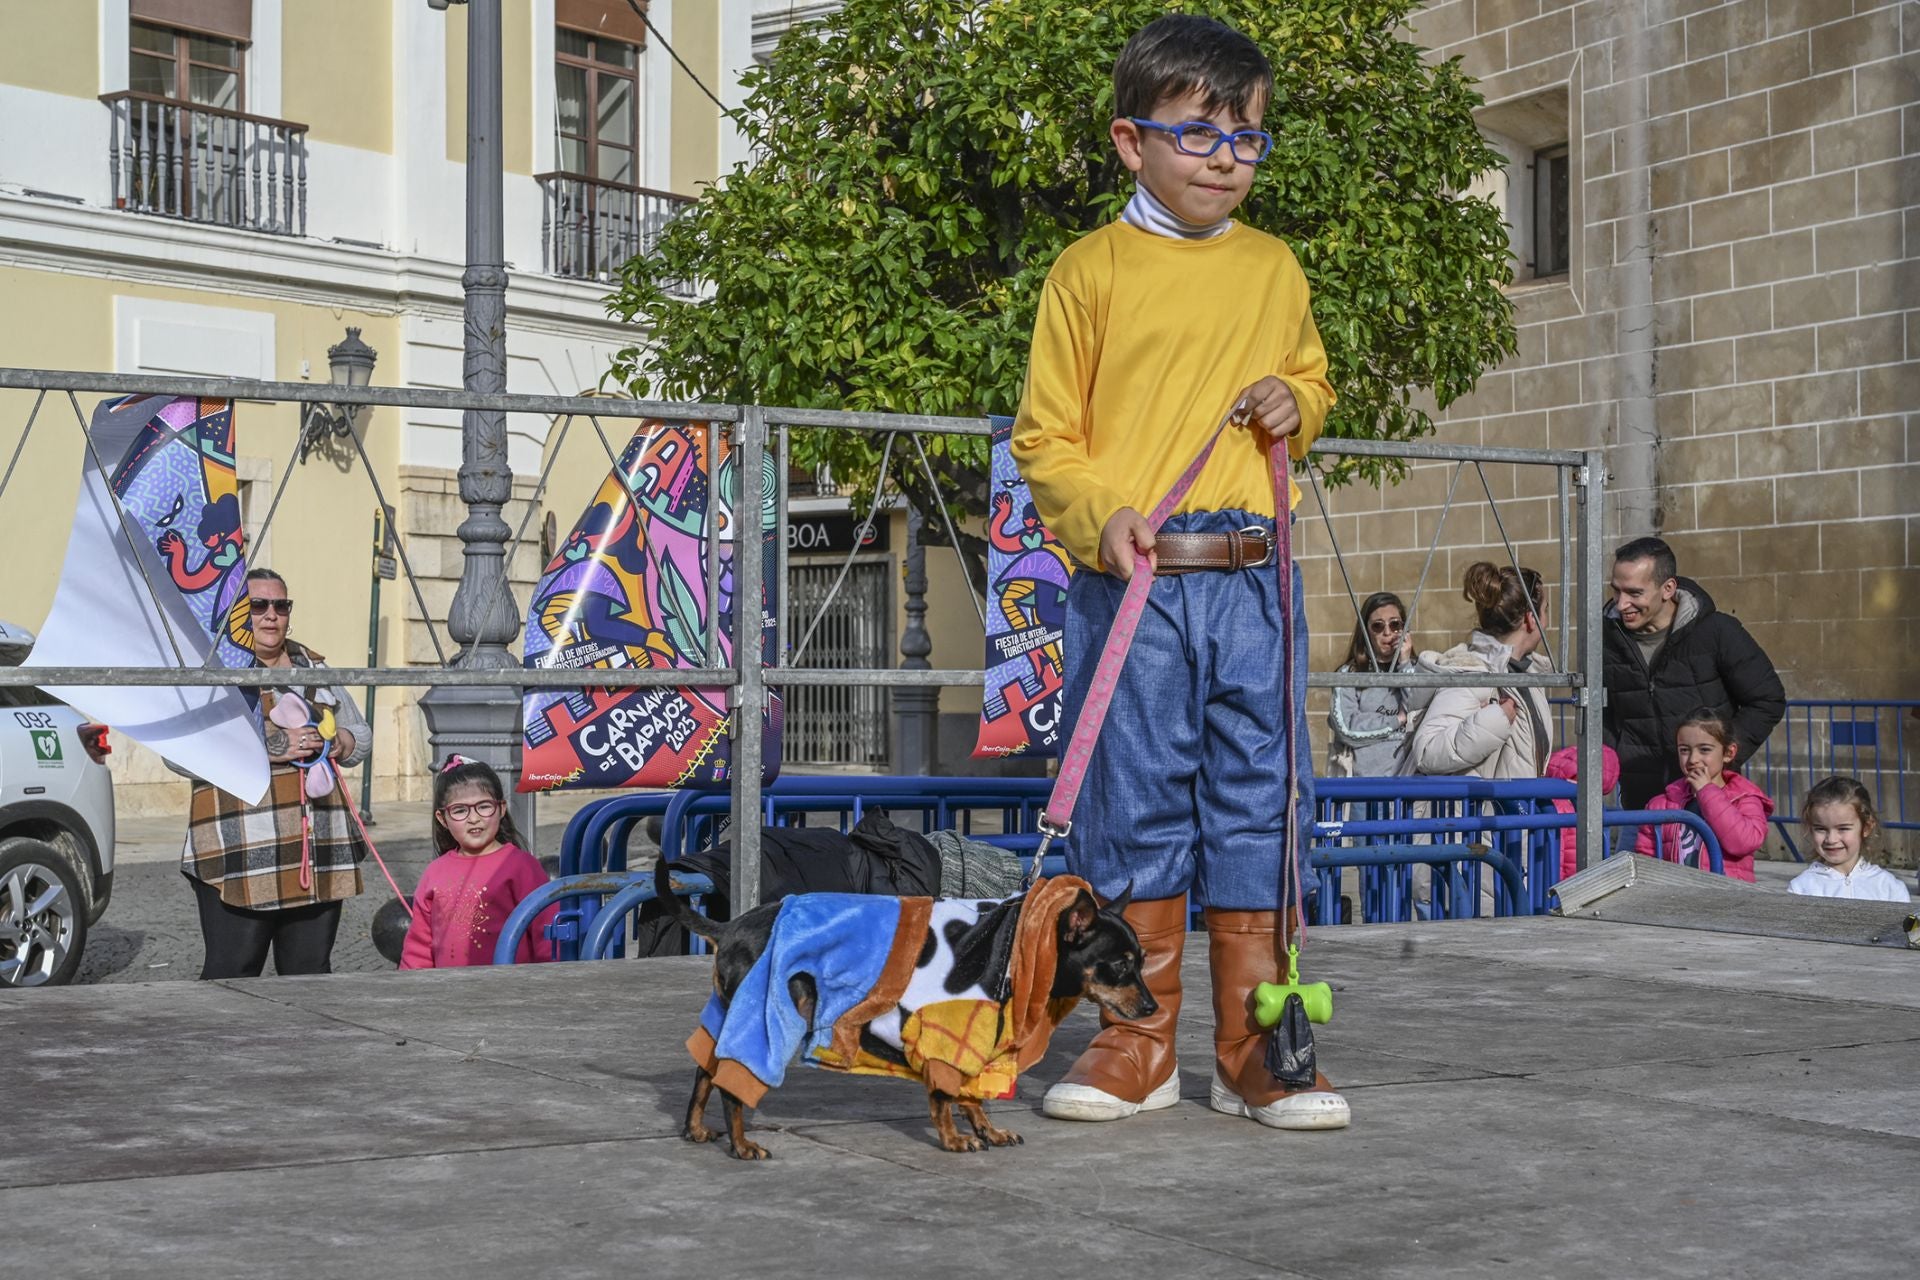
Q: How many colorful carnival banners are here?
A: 3